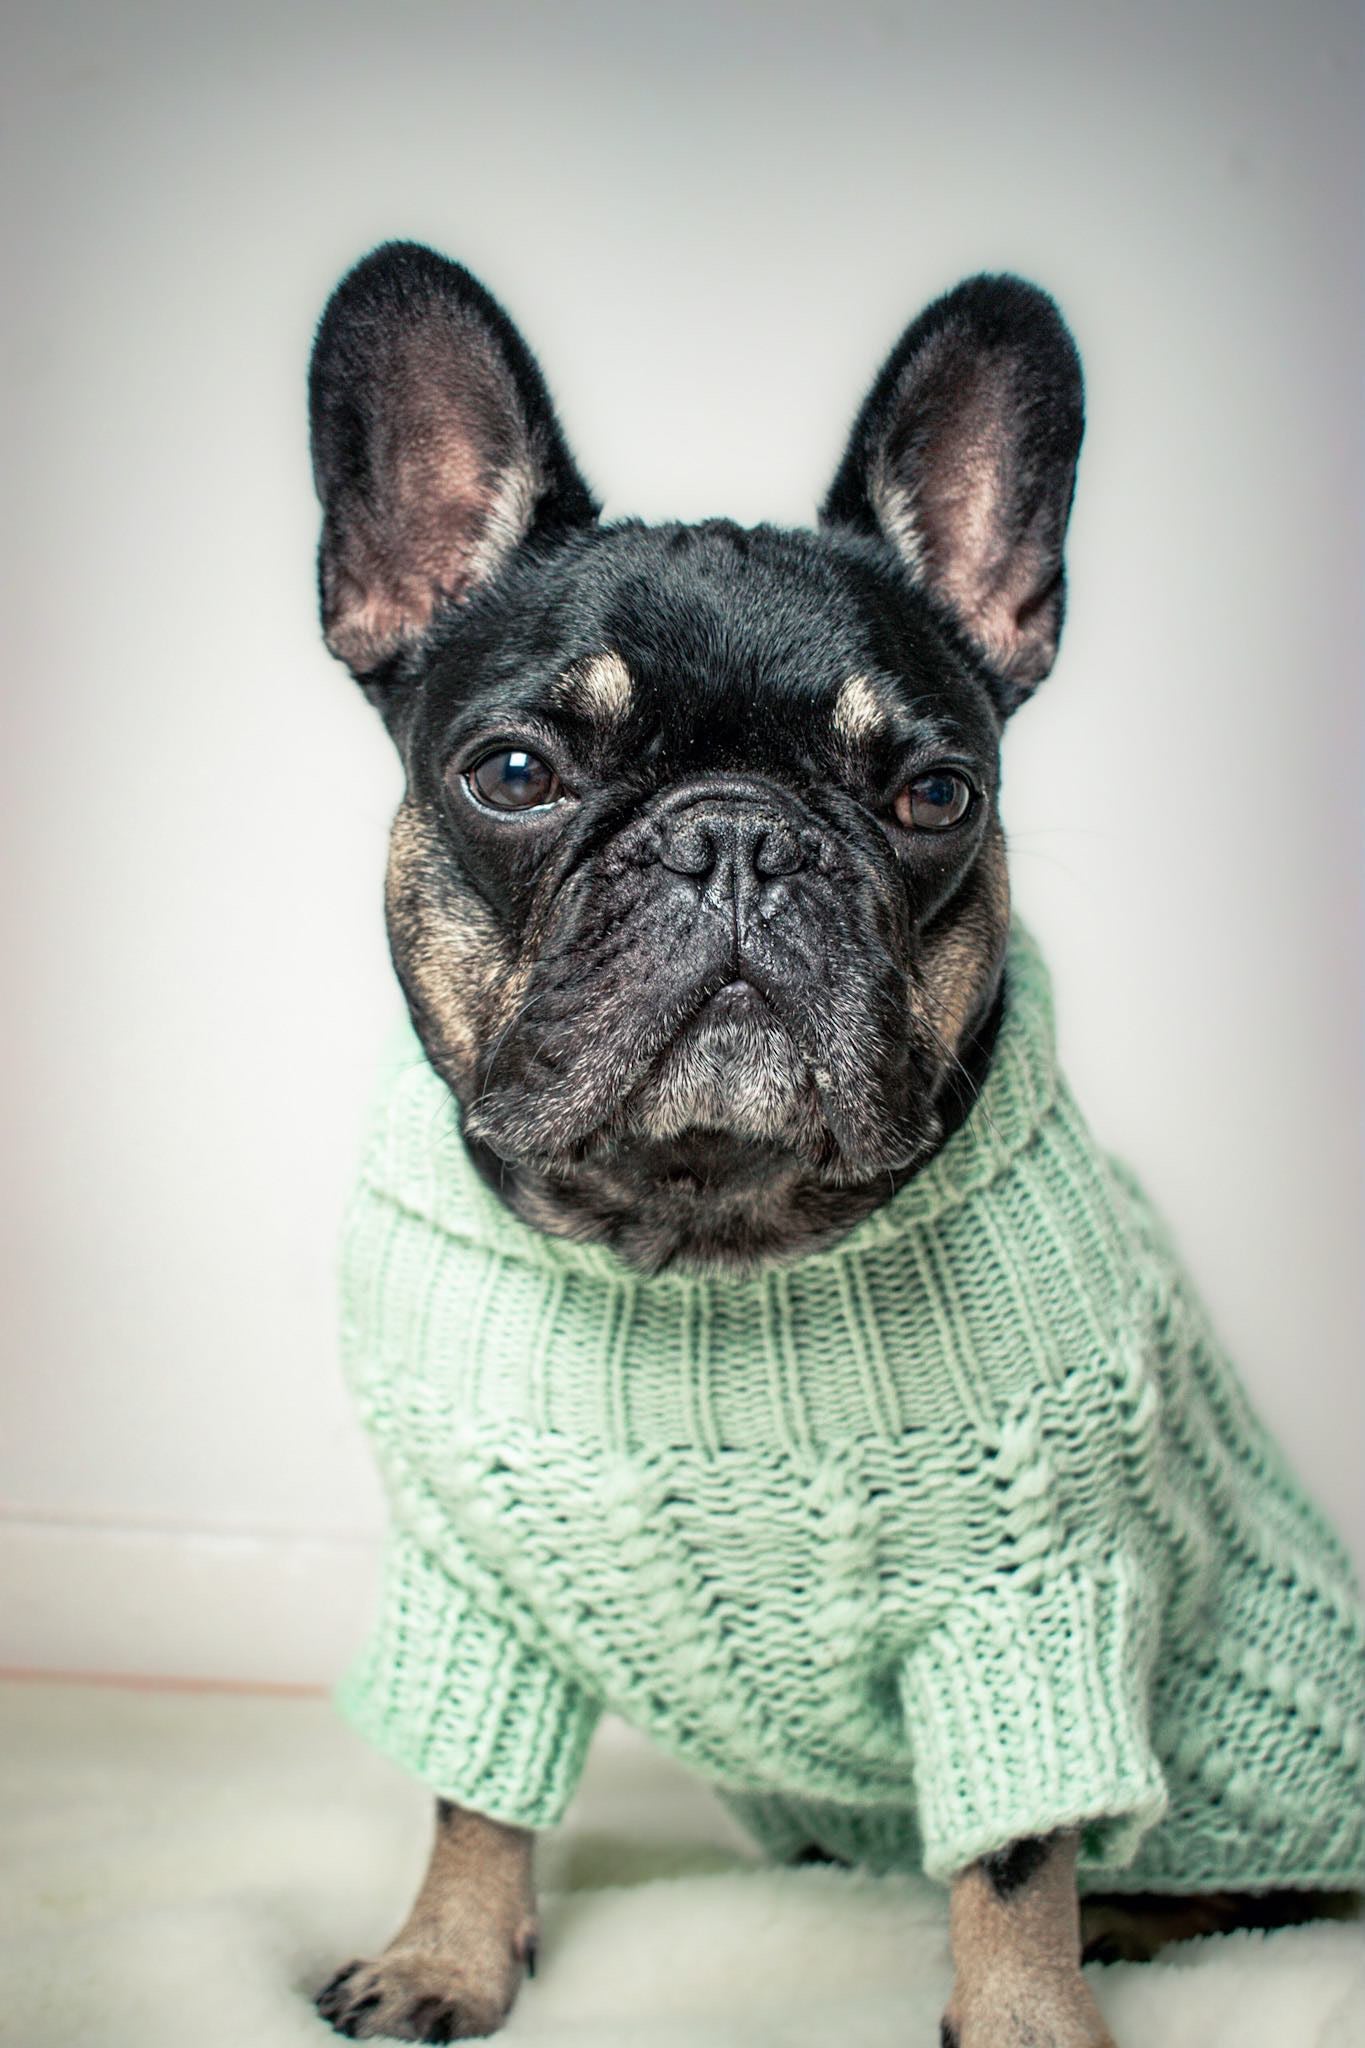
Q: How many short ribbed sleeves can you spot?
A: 2